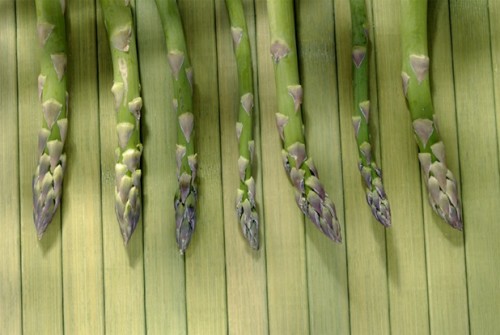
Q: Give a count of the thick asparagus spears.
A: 4